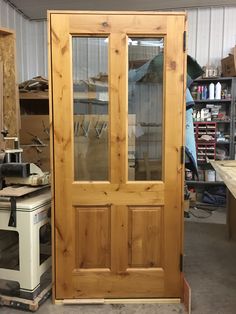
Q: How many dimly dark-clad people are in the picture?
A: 0